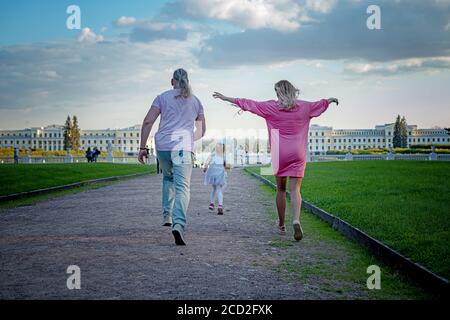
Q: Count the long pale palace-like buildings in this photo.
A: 2